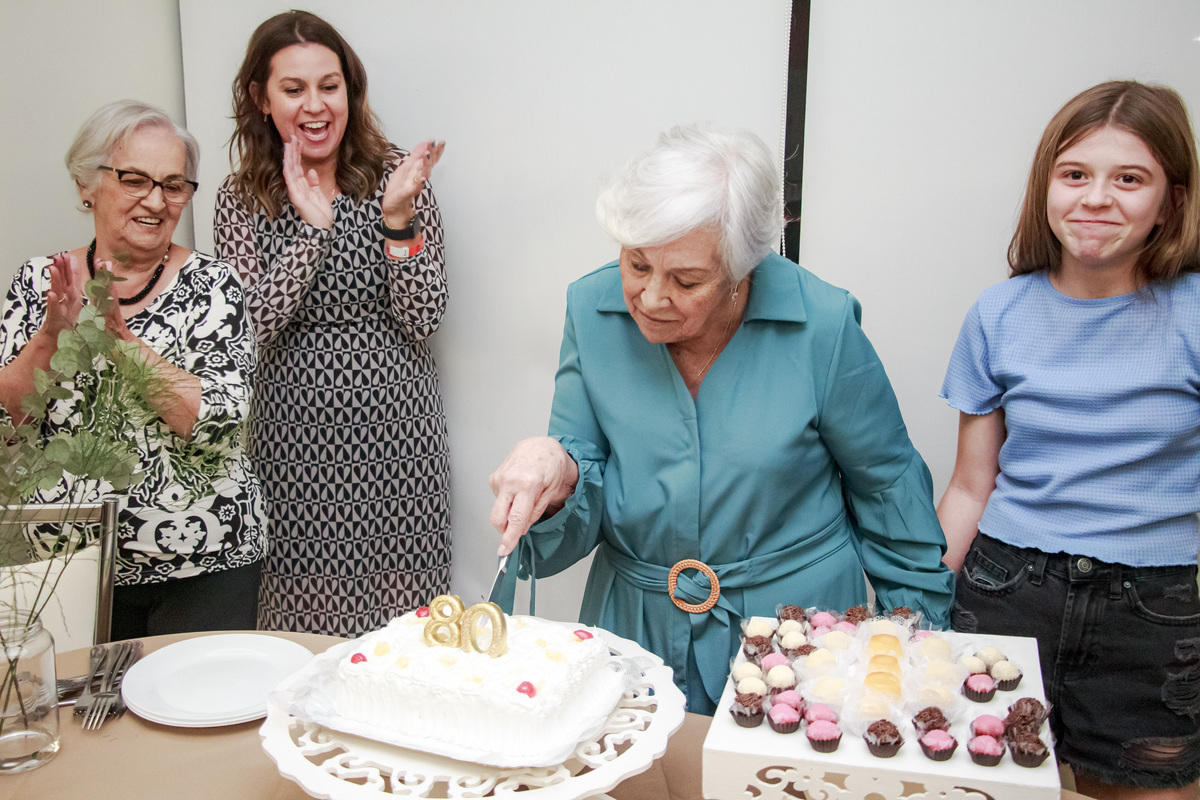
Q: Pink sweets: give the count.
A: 13